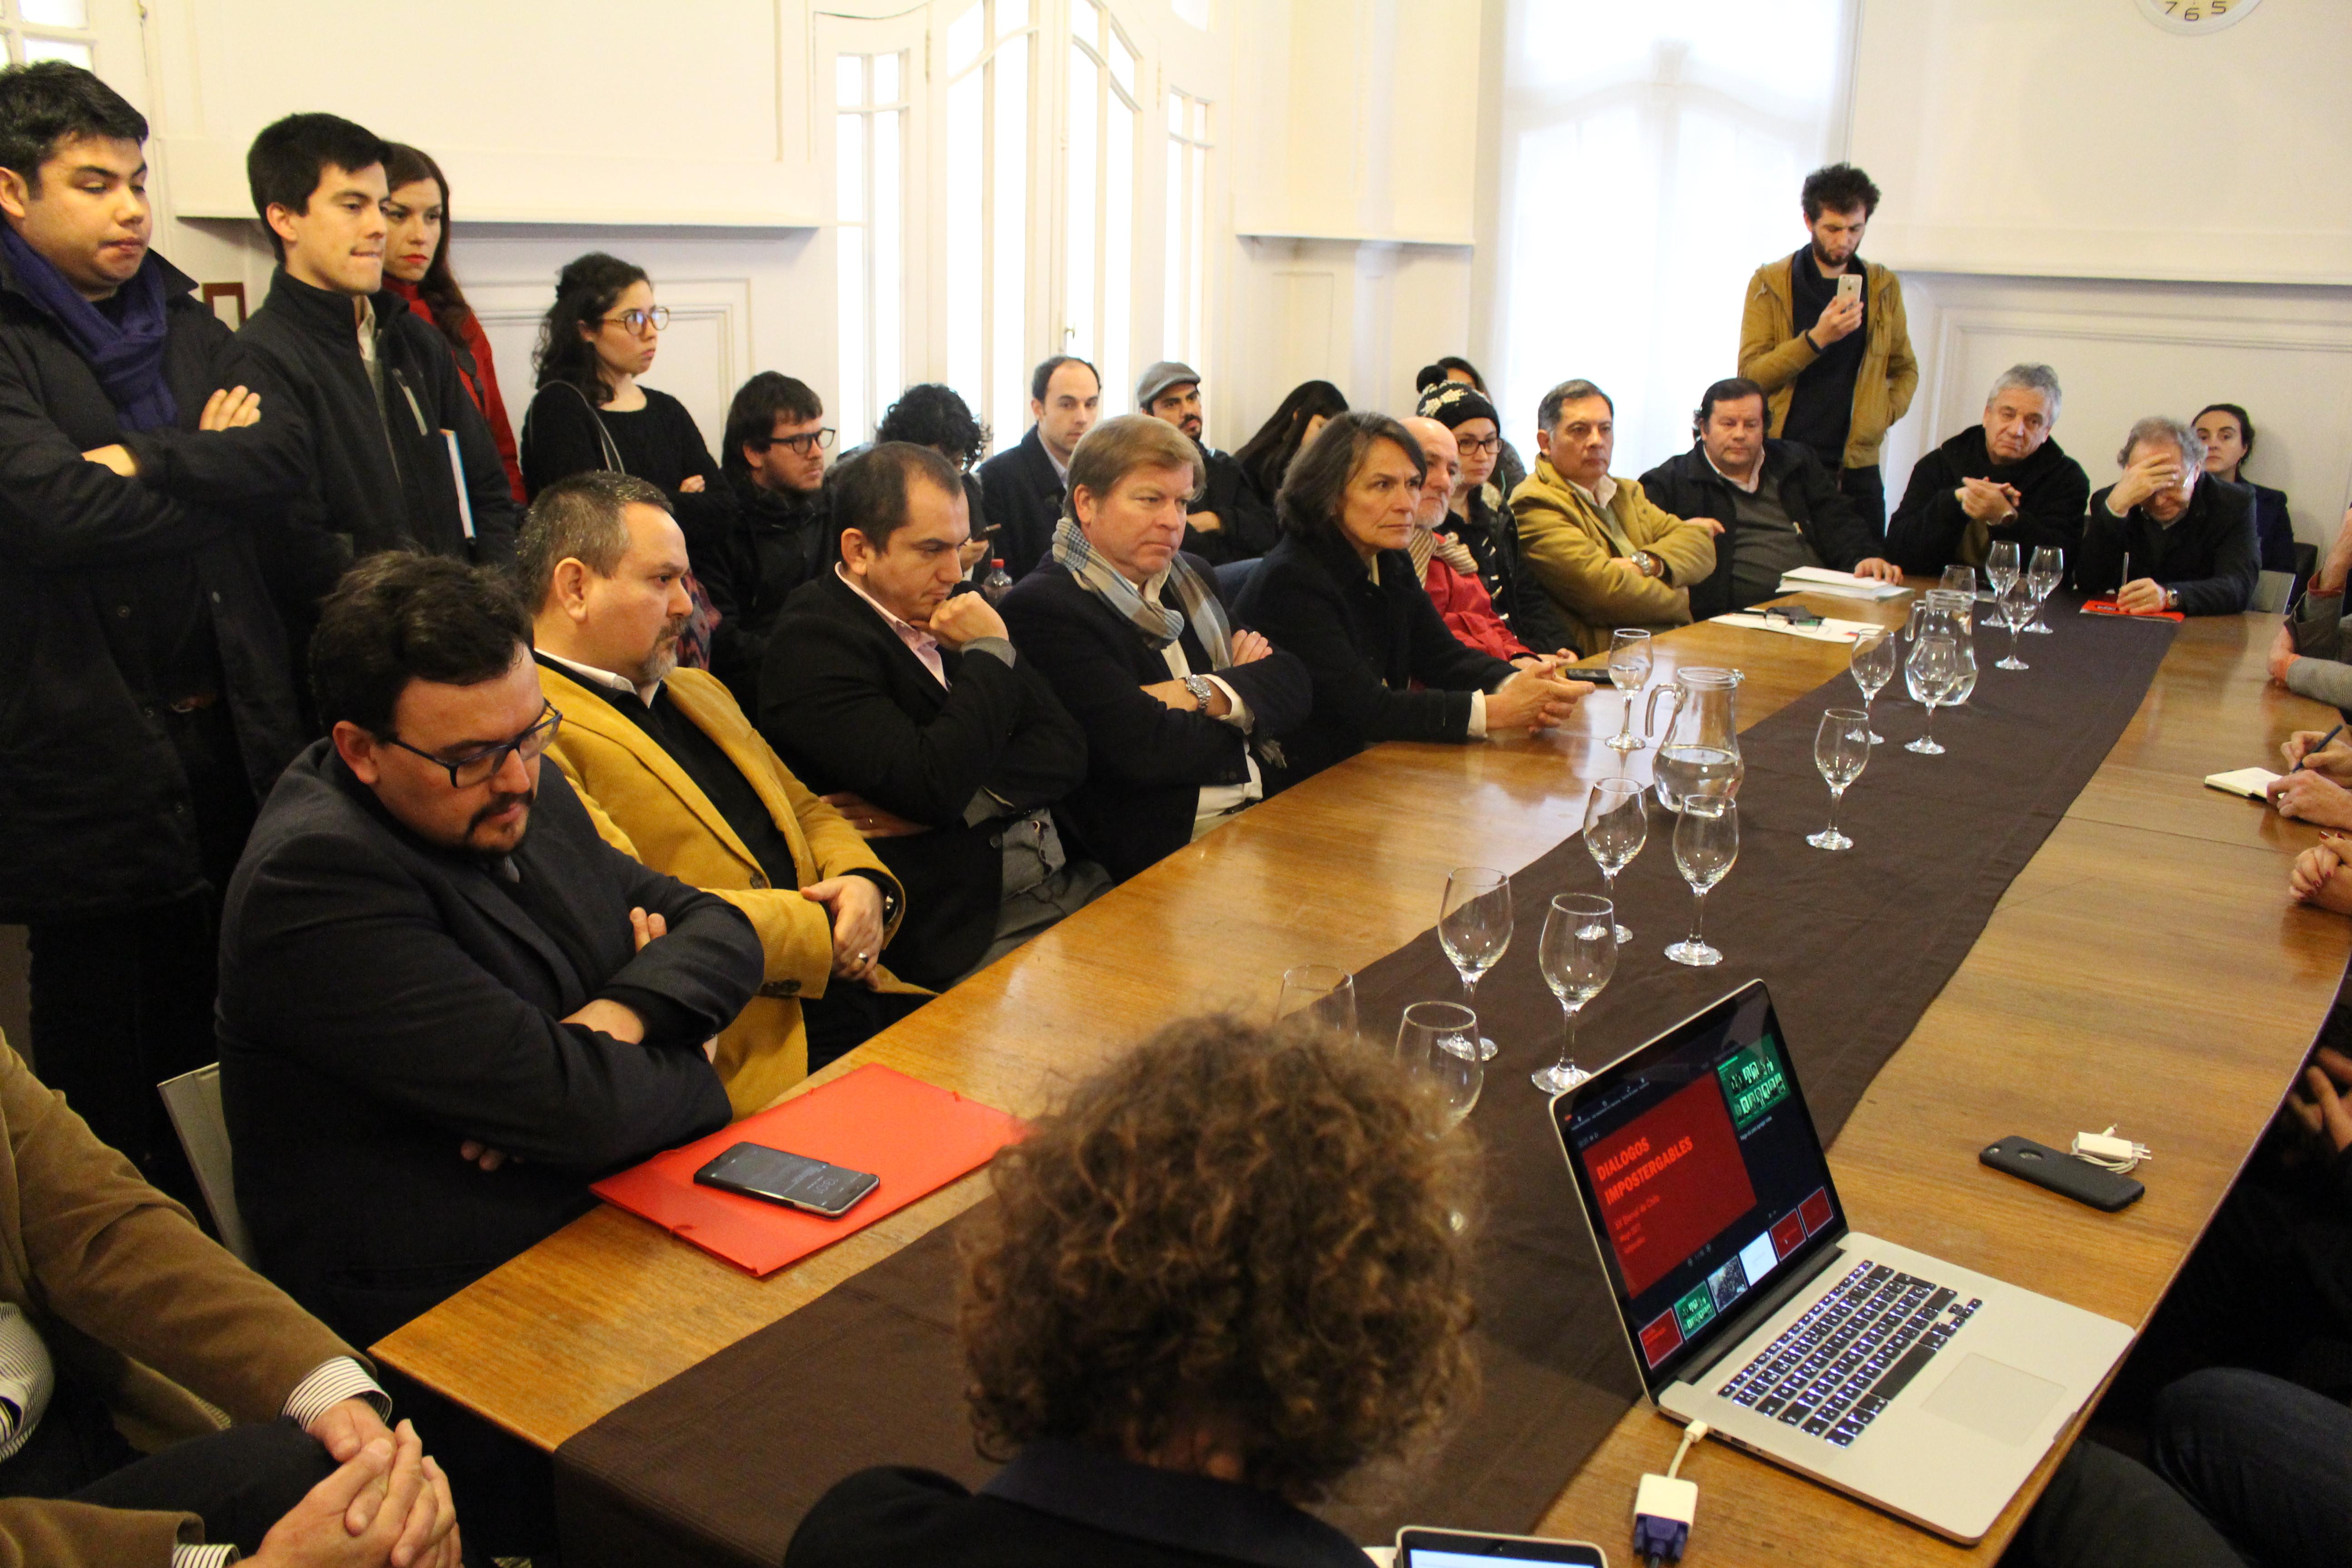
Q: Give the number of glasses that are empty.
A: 13